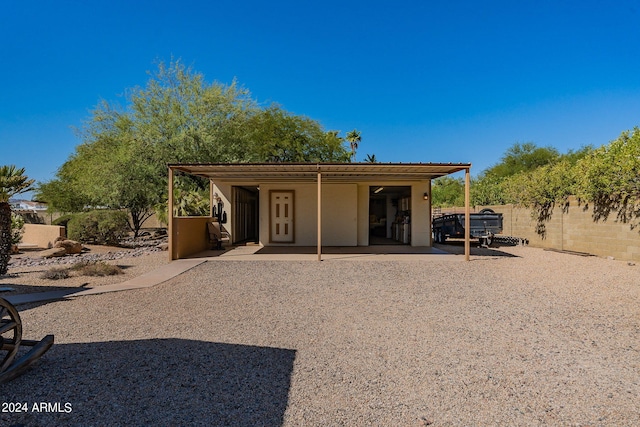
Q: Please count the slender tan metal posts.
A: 3